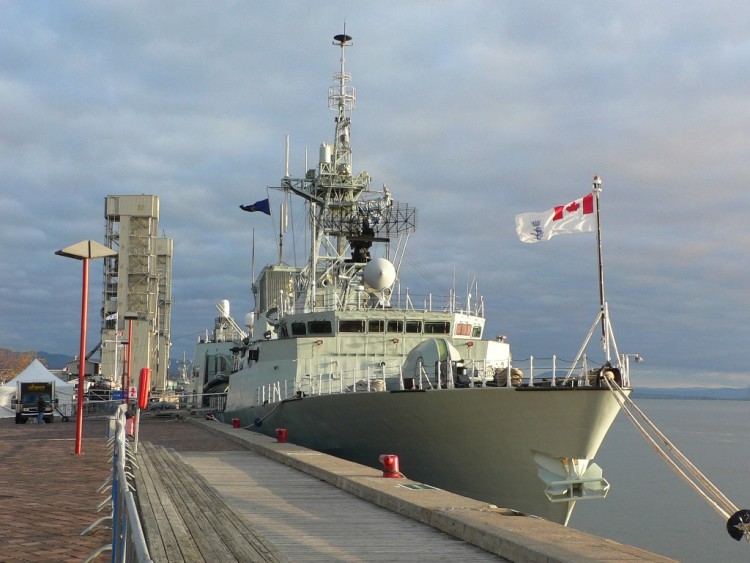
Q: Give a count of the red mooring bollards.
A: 3